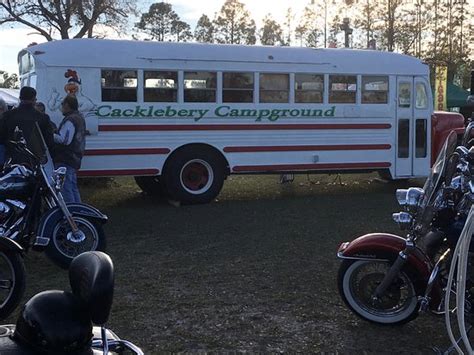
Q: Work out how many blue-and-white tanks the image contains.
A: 1